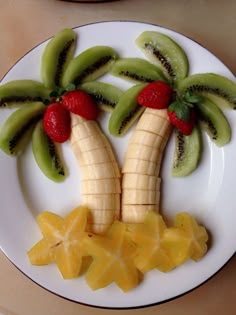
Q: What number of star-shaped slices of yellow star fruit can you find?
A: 4